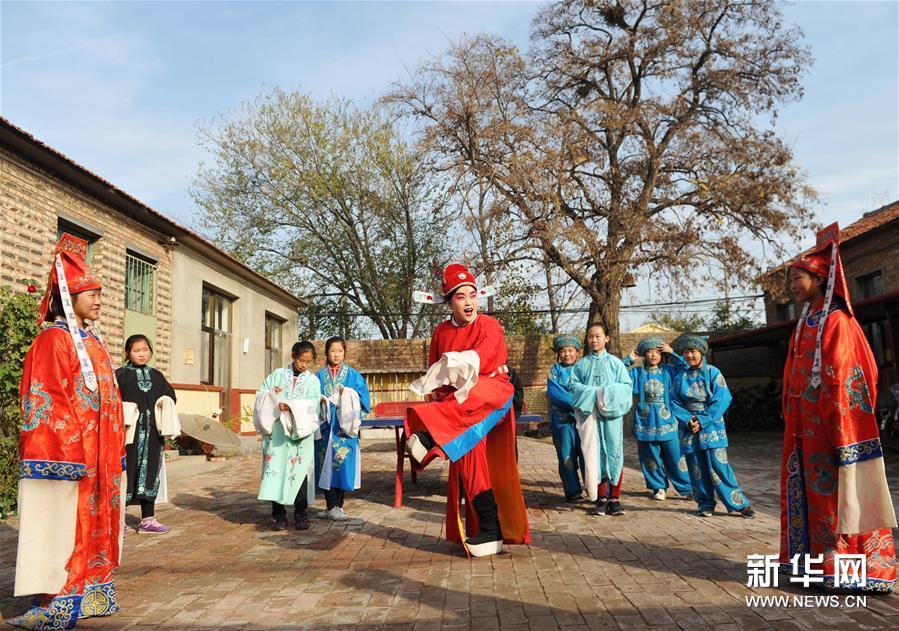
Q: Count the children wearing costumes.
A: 9